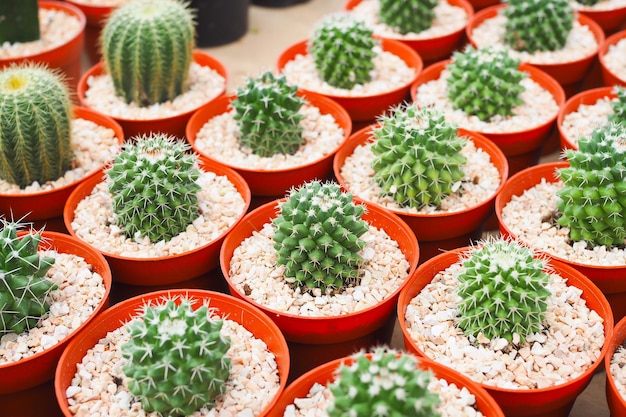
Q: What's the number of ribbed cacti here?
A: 2